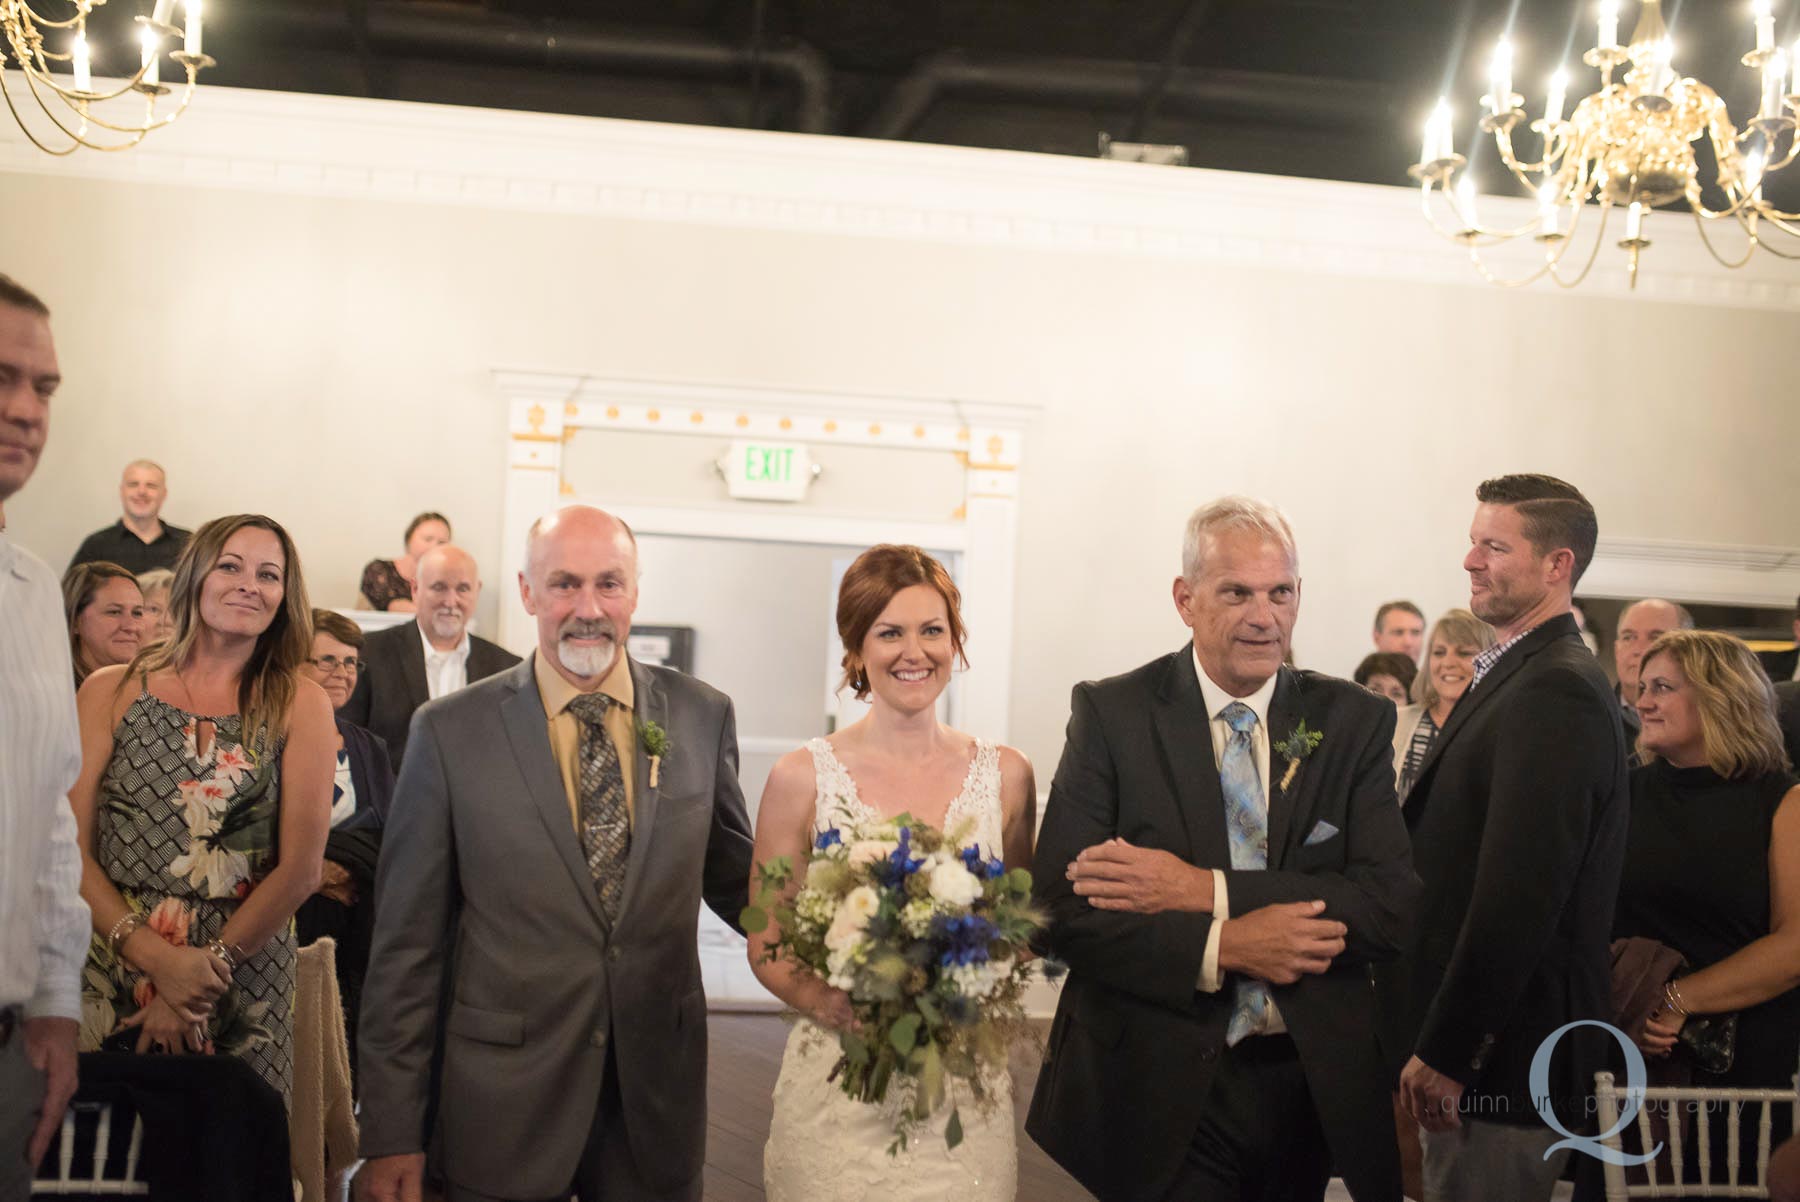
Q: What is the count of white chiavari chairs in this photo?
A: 2